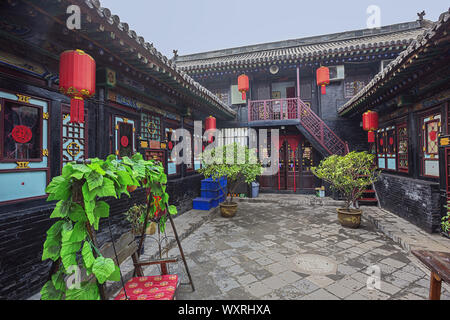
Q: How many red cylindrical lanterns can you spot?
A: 5